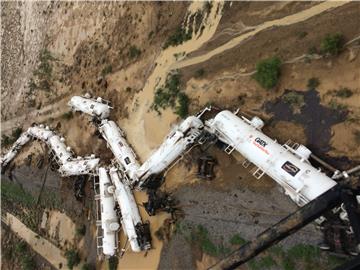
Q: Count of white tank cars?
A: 10